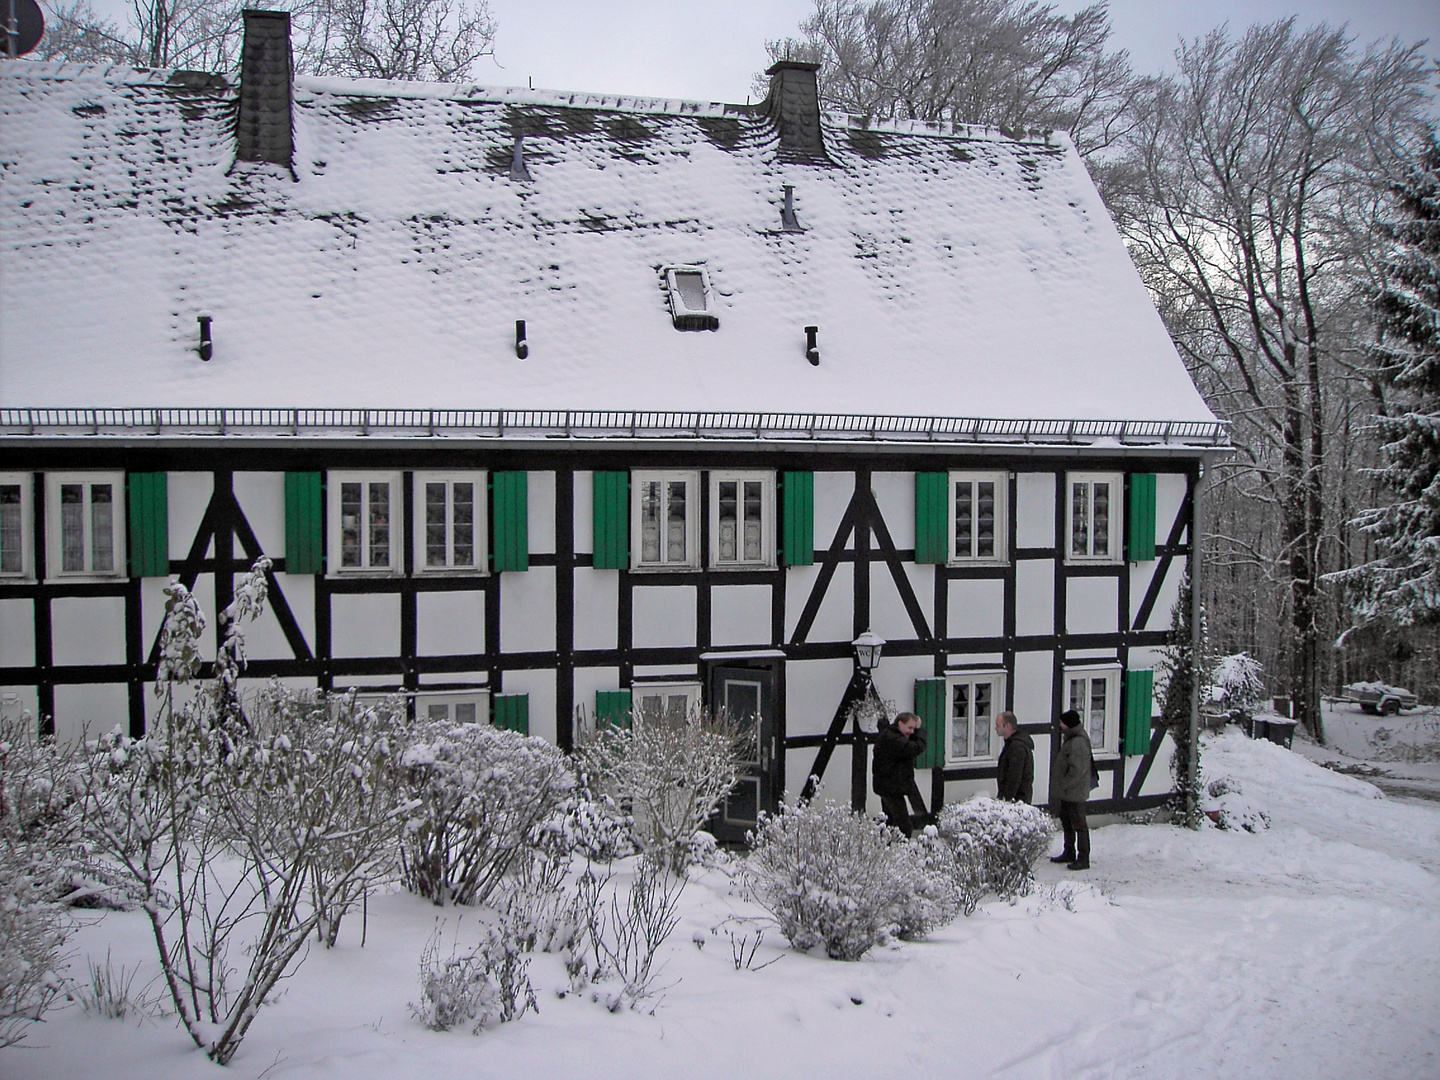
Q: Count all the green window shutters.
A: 11